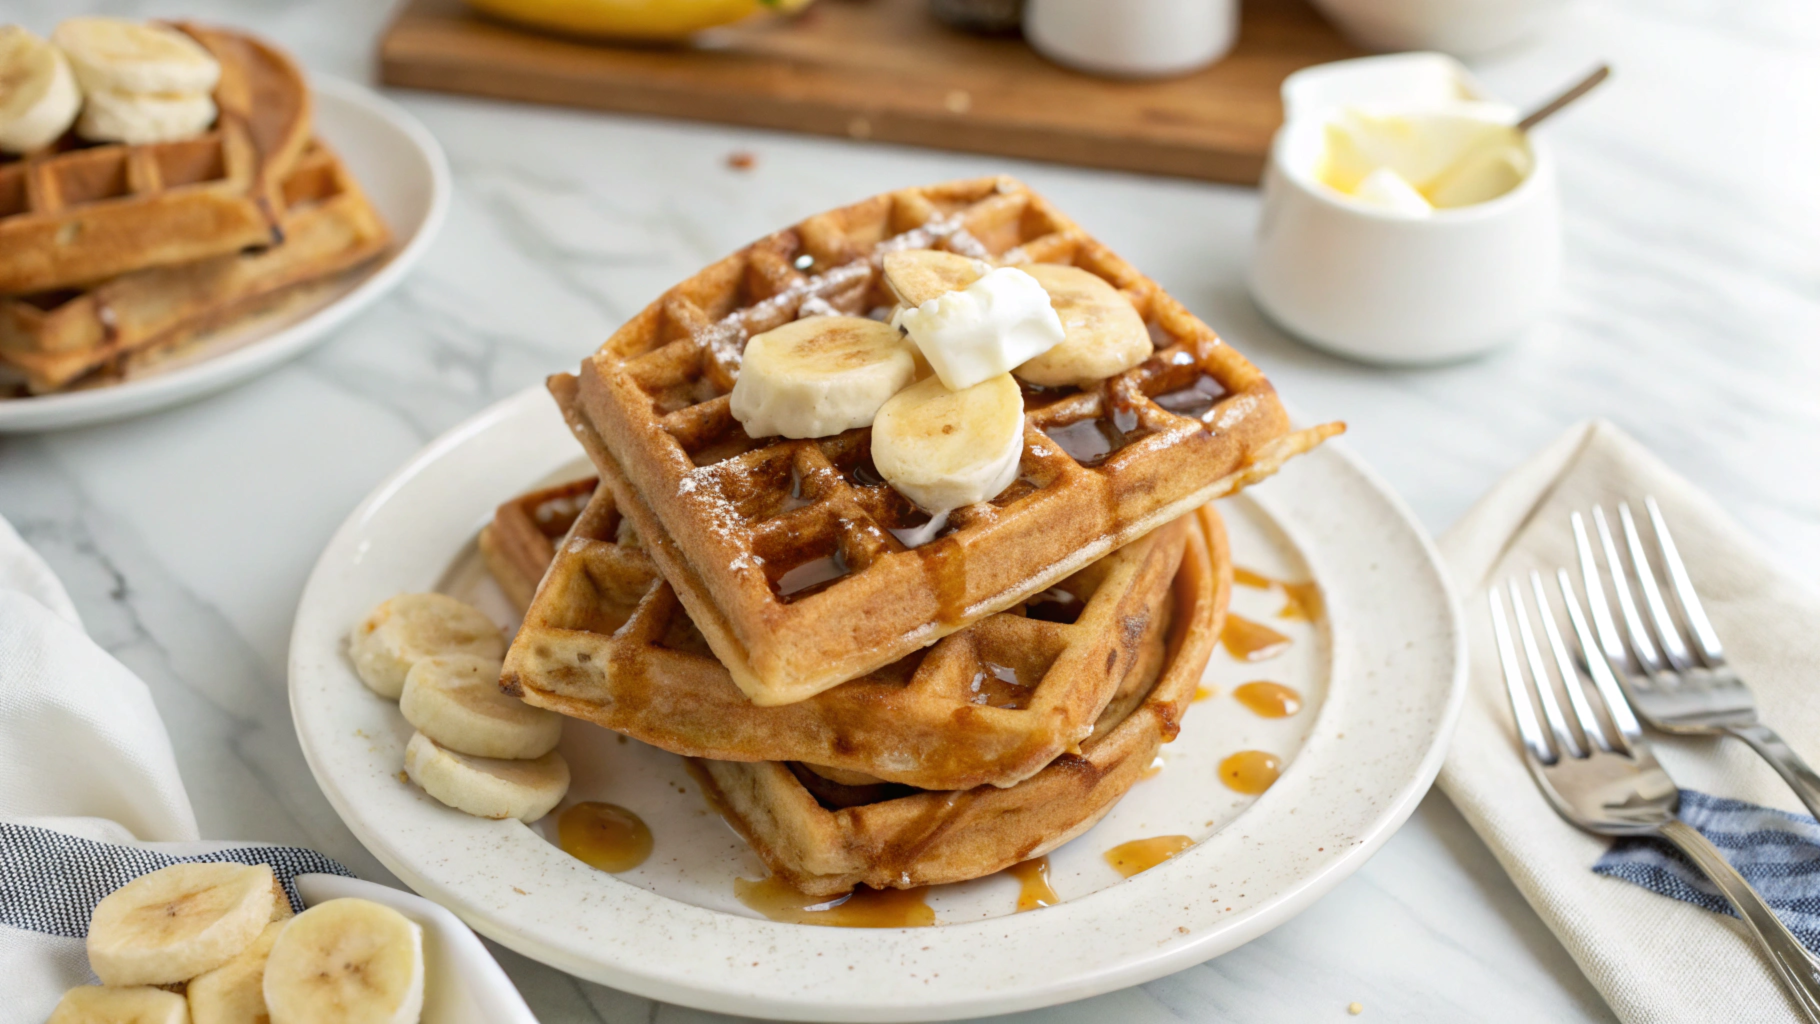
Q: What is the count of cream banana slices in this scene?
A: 14